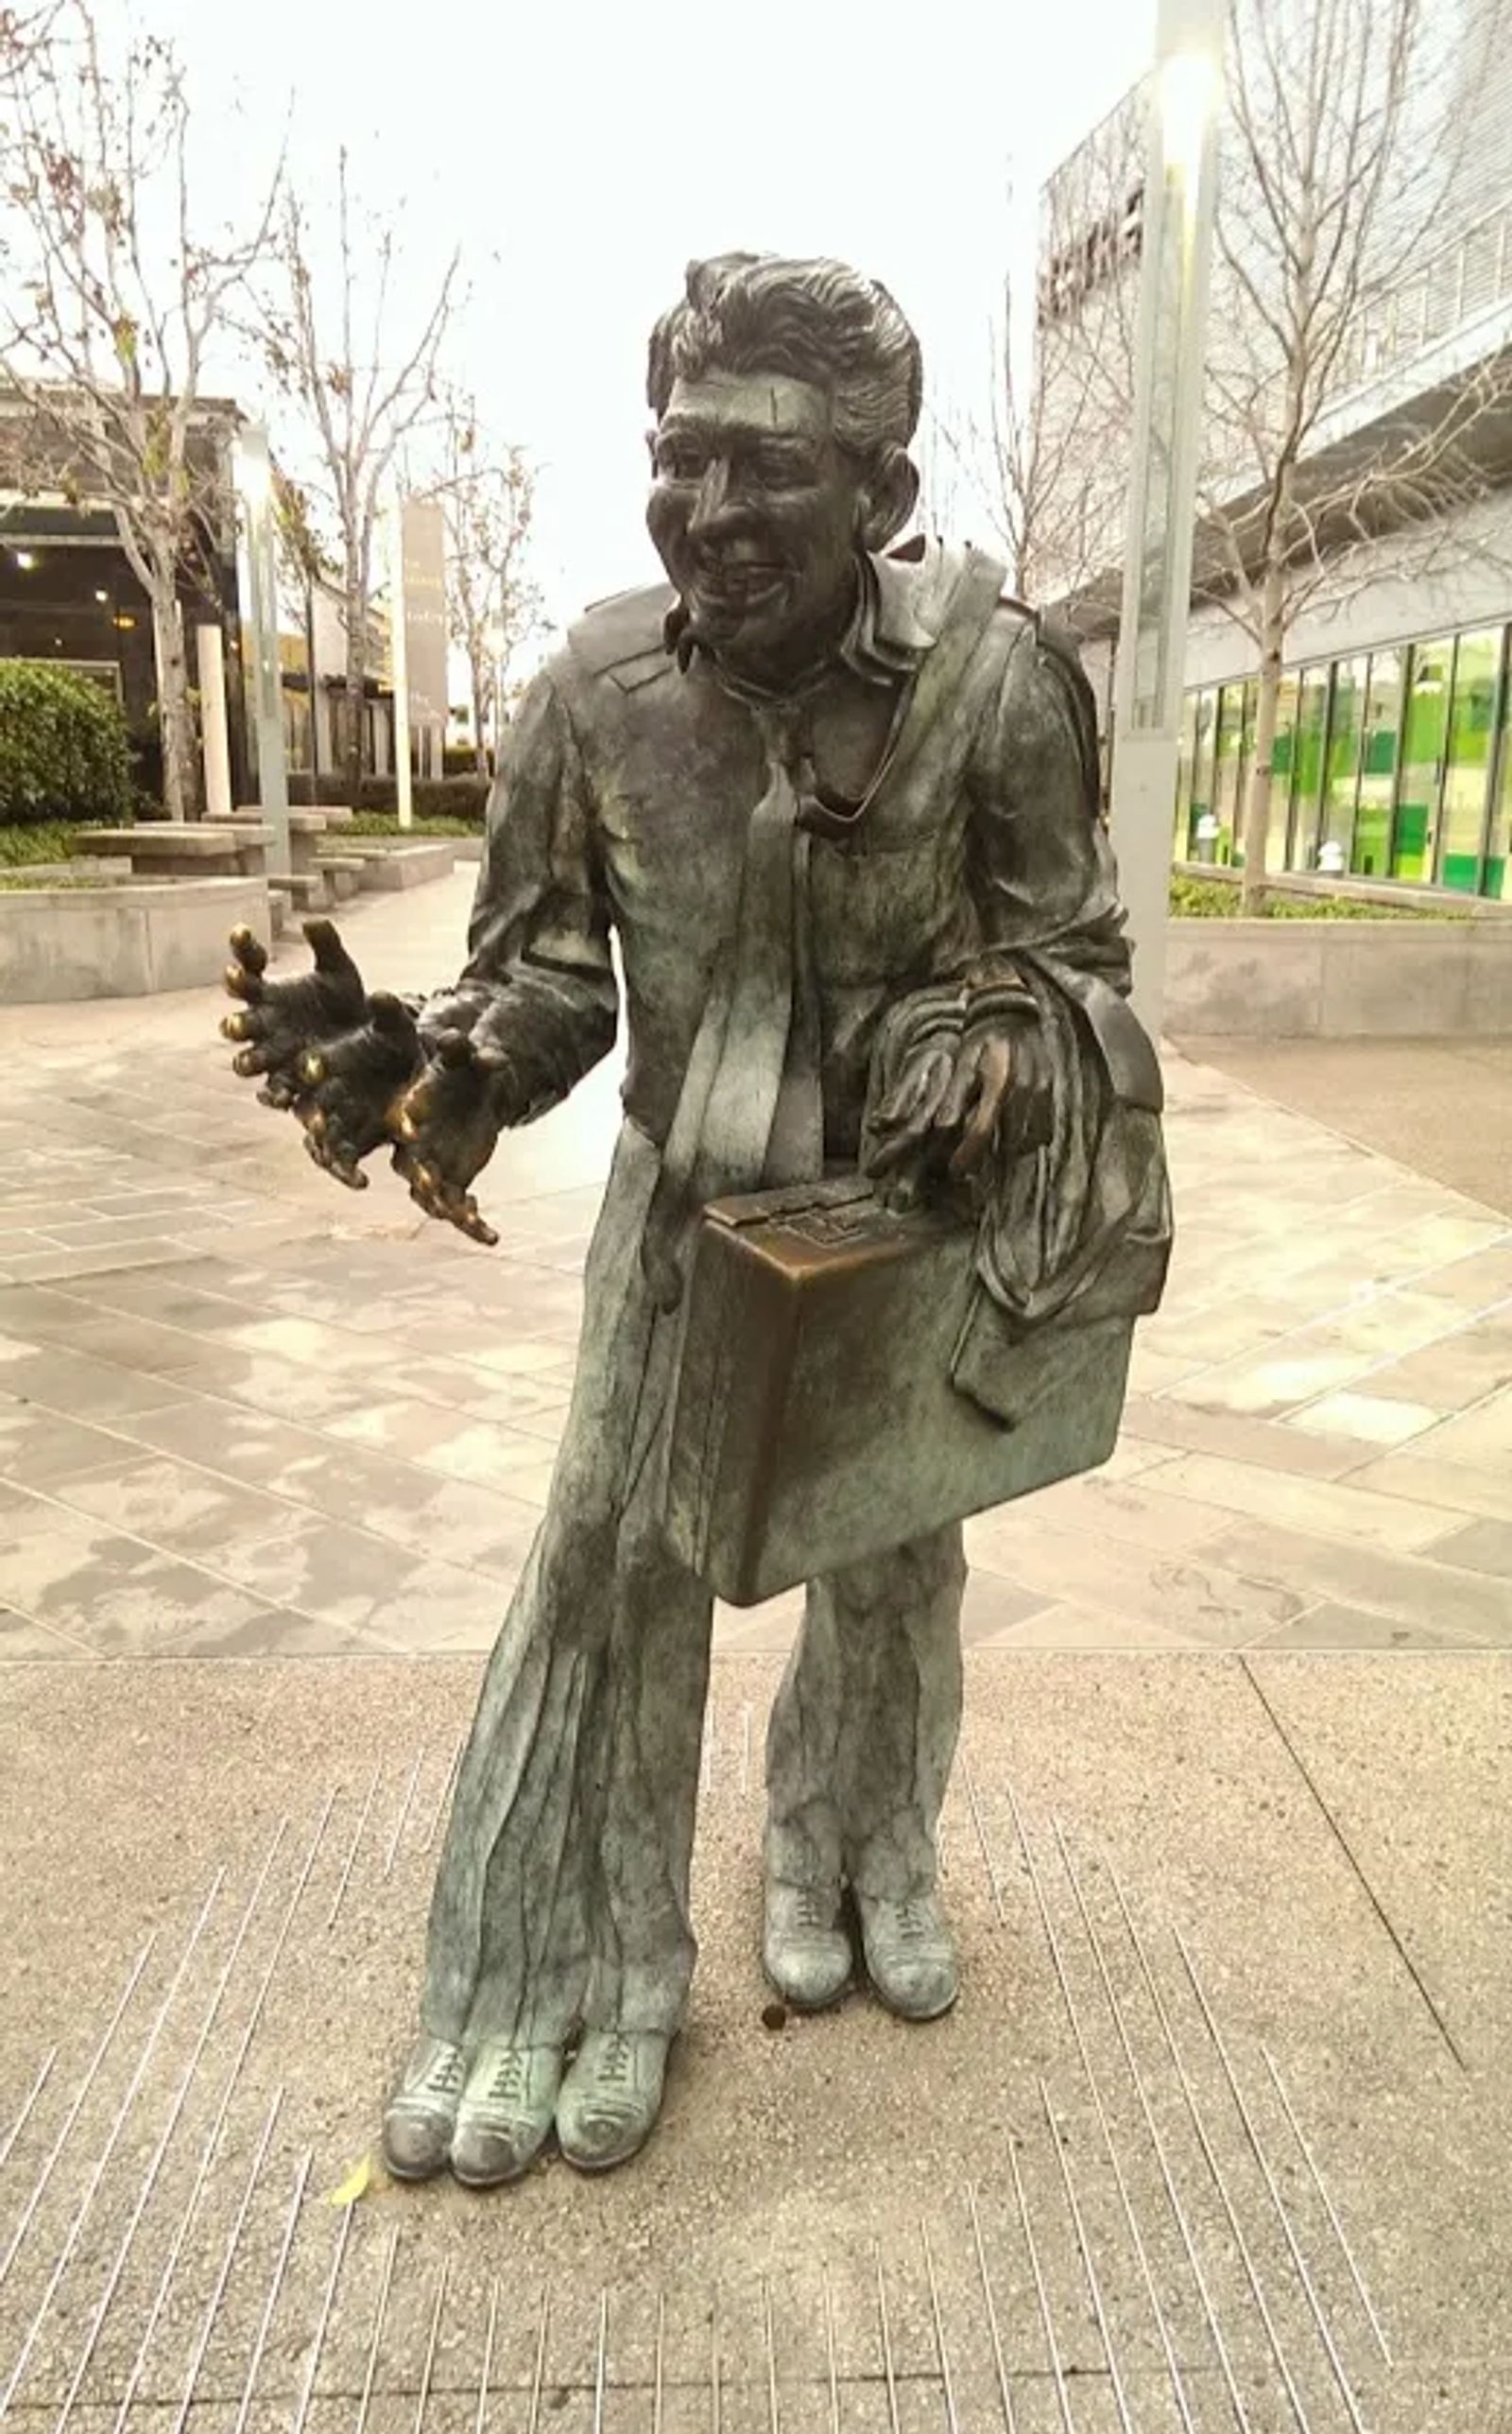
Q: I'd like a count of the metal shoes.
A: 5